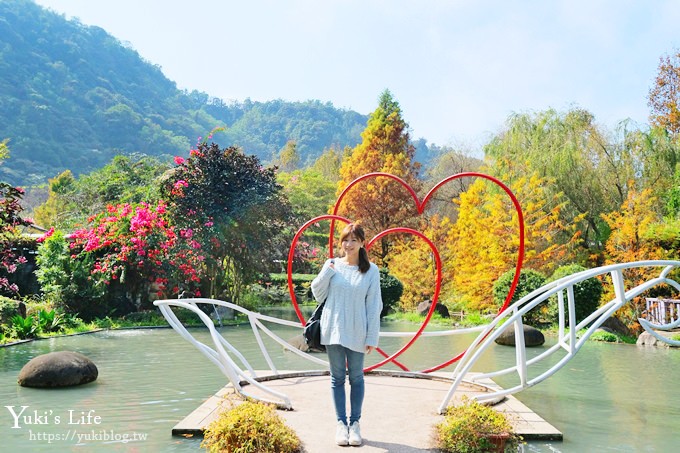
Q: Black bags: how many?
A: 1